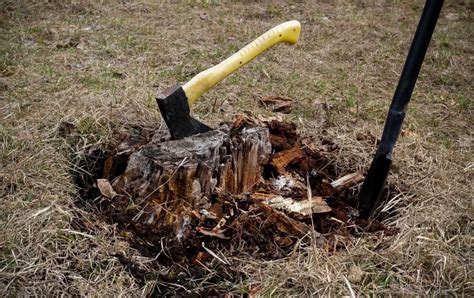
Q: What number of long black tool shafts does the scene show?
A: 1